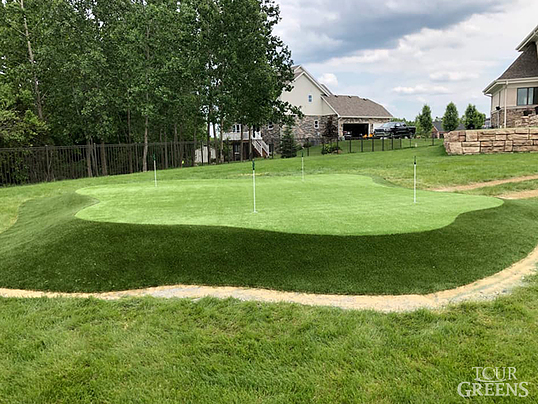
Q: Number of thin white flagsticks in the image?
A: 4